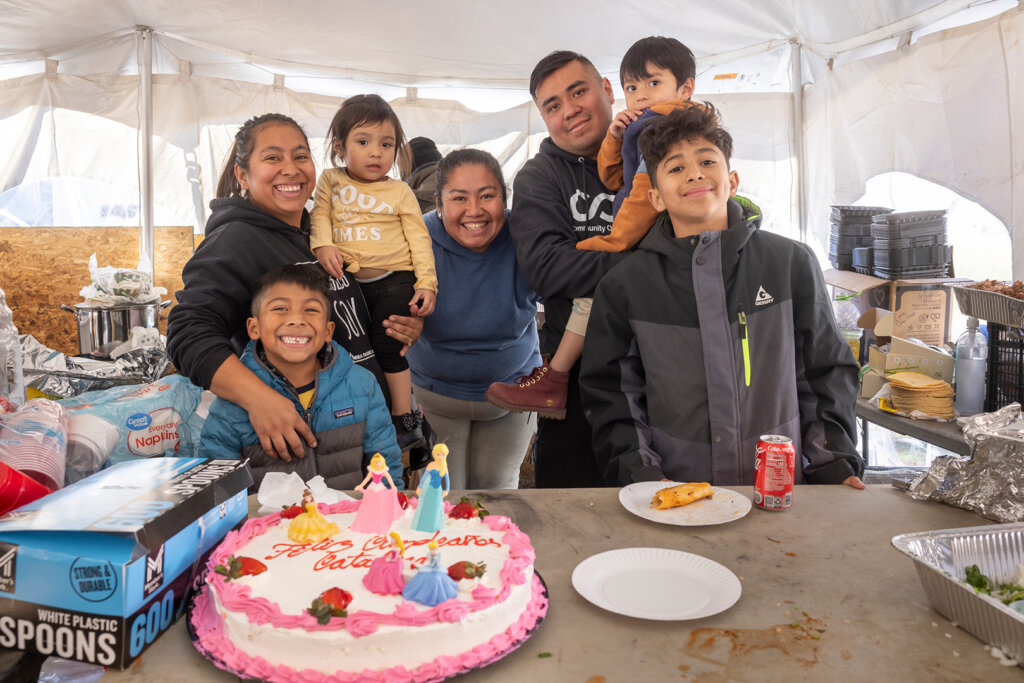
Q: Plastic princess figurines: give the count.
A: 5